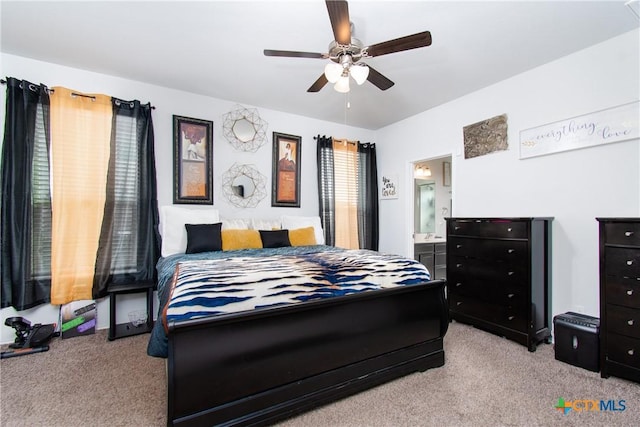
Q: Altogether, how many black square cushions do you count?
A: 2